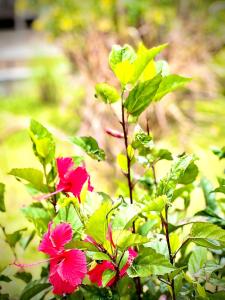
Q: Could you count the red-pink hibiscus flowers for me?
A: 3